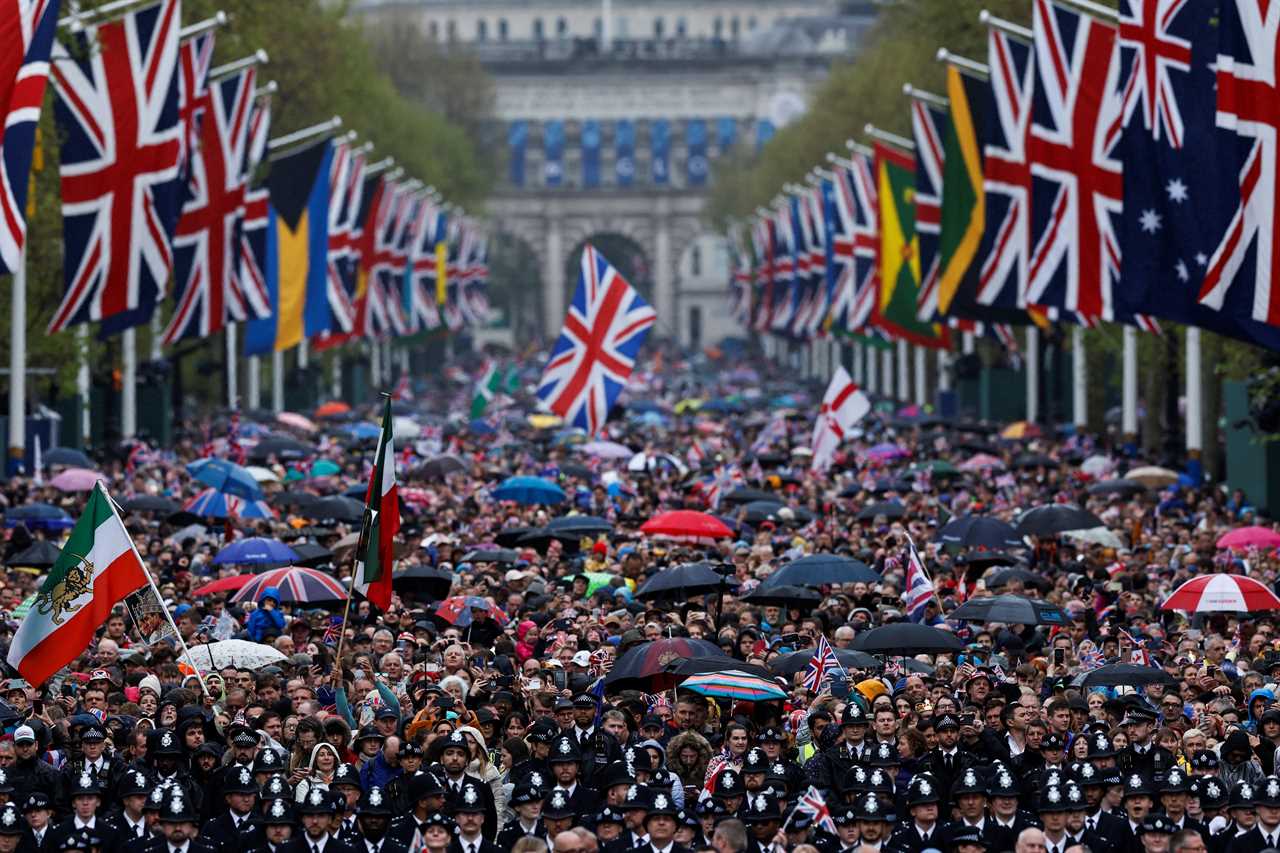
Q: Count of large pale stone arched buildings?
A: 1